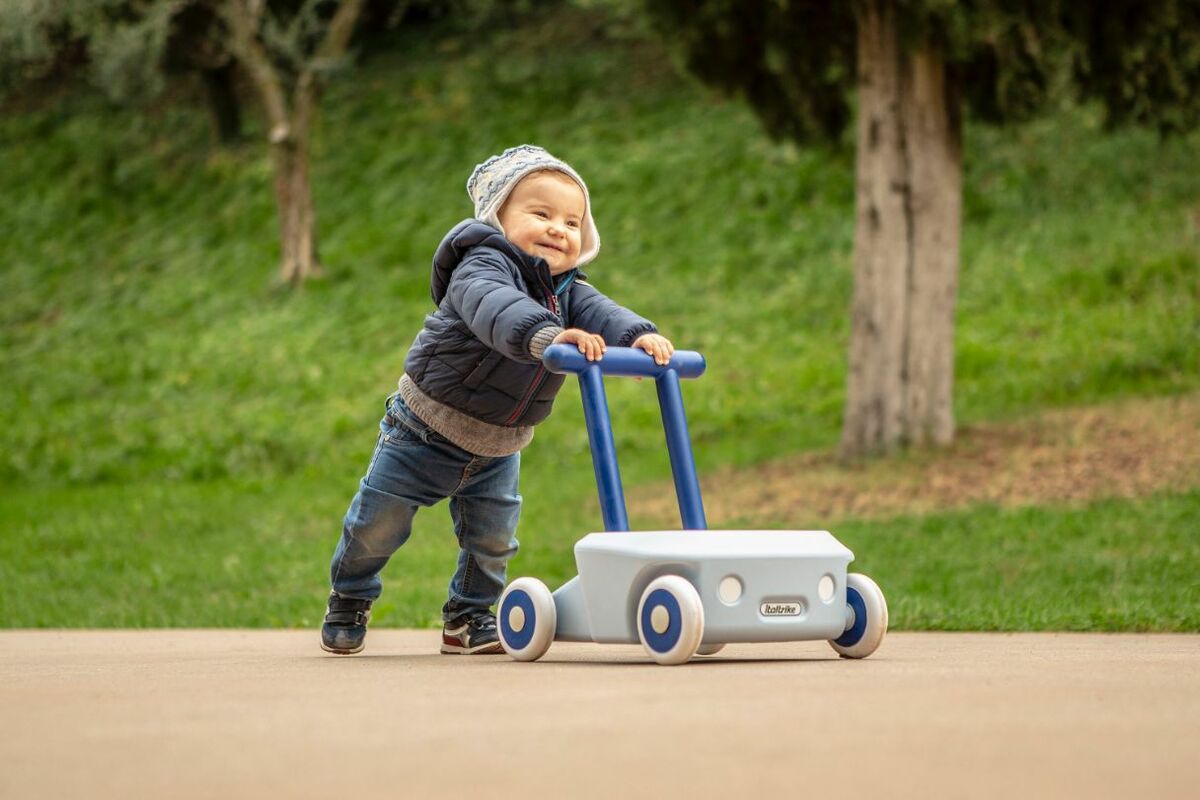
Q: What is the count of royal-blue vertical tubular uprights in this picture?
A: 2